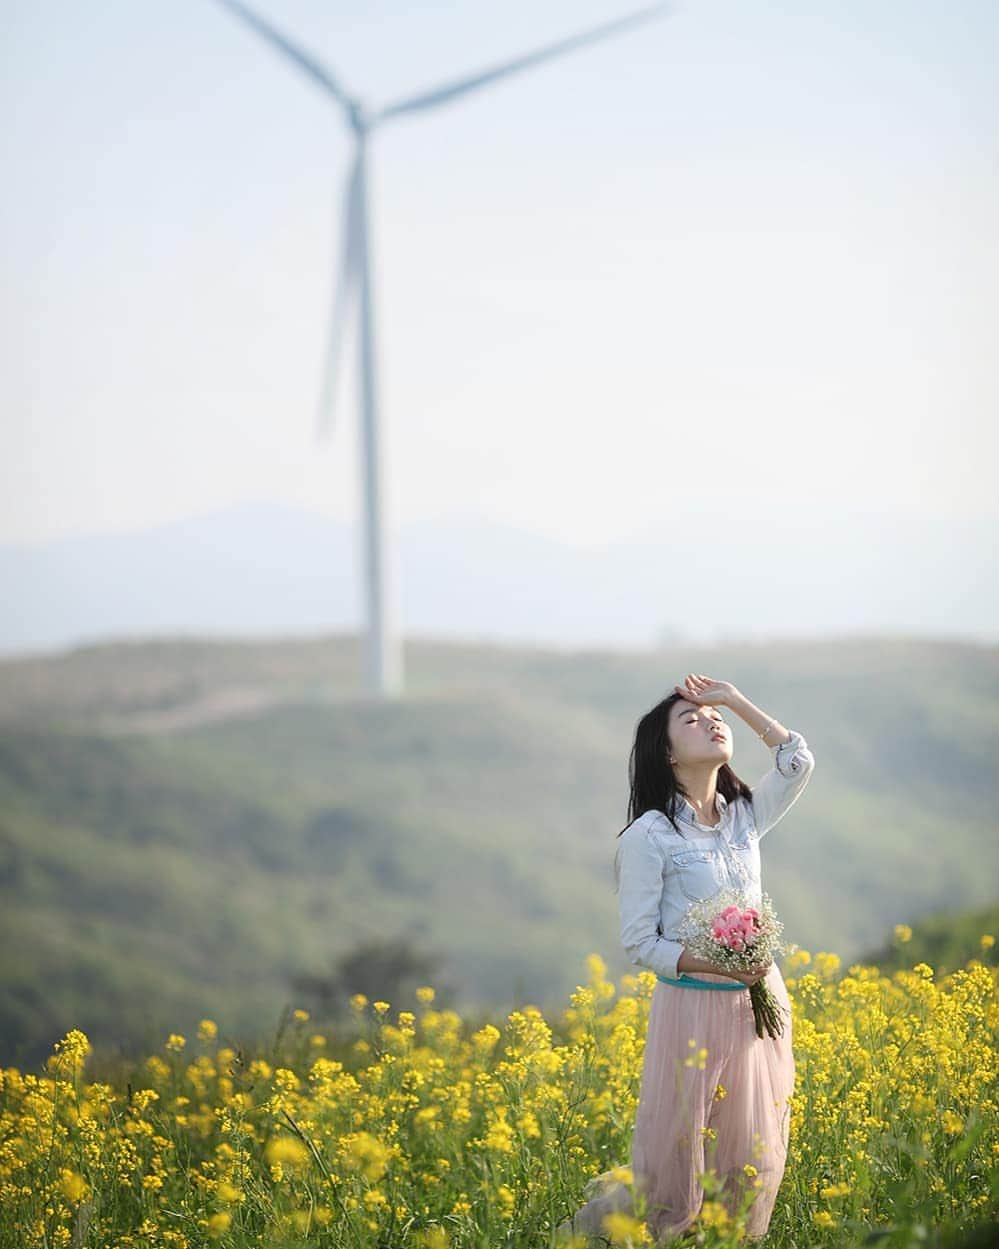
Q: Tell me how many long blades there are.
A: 3